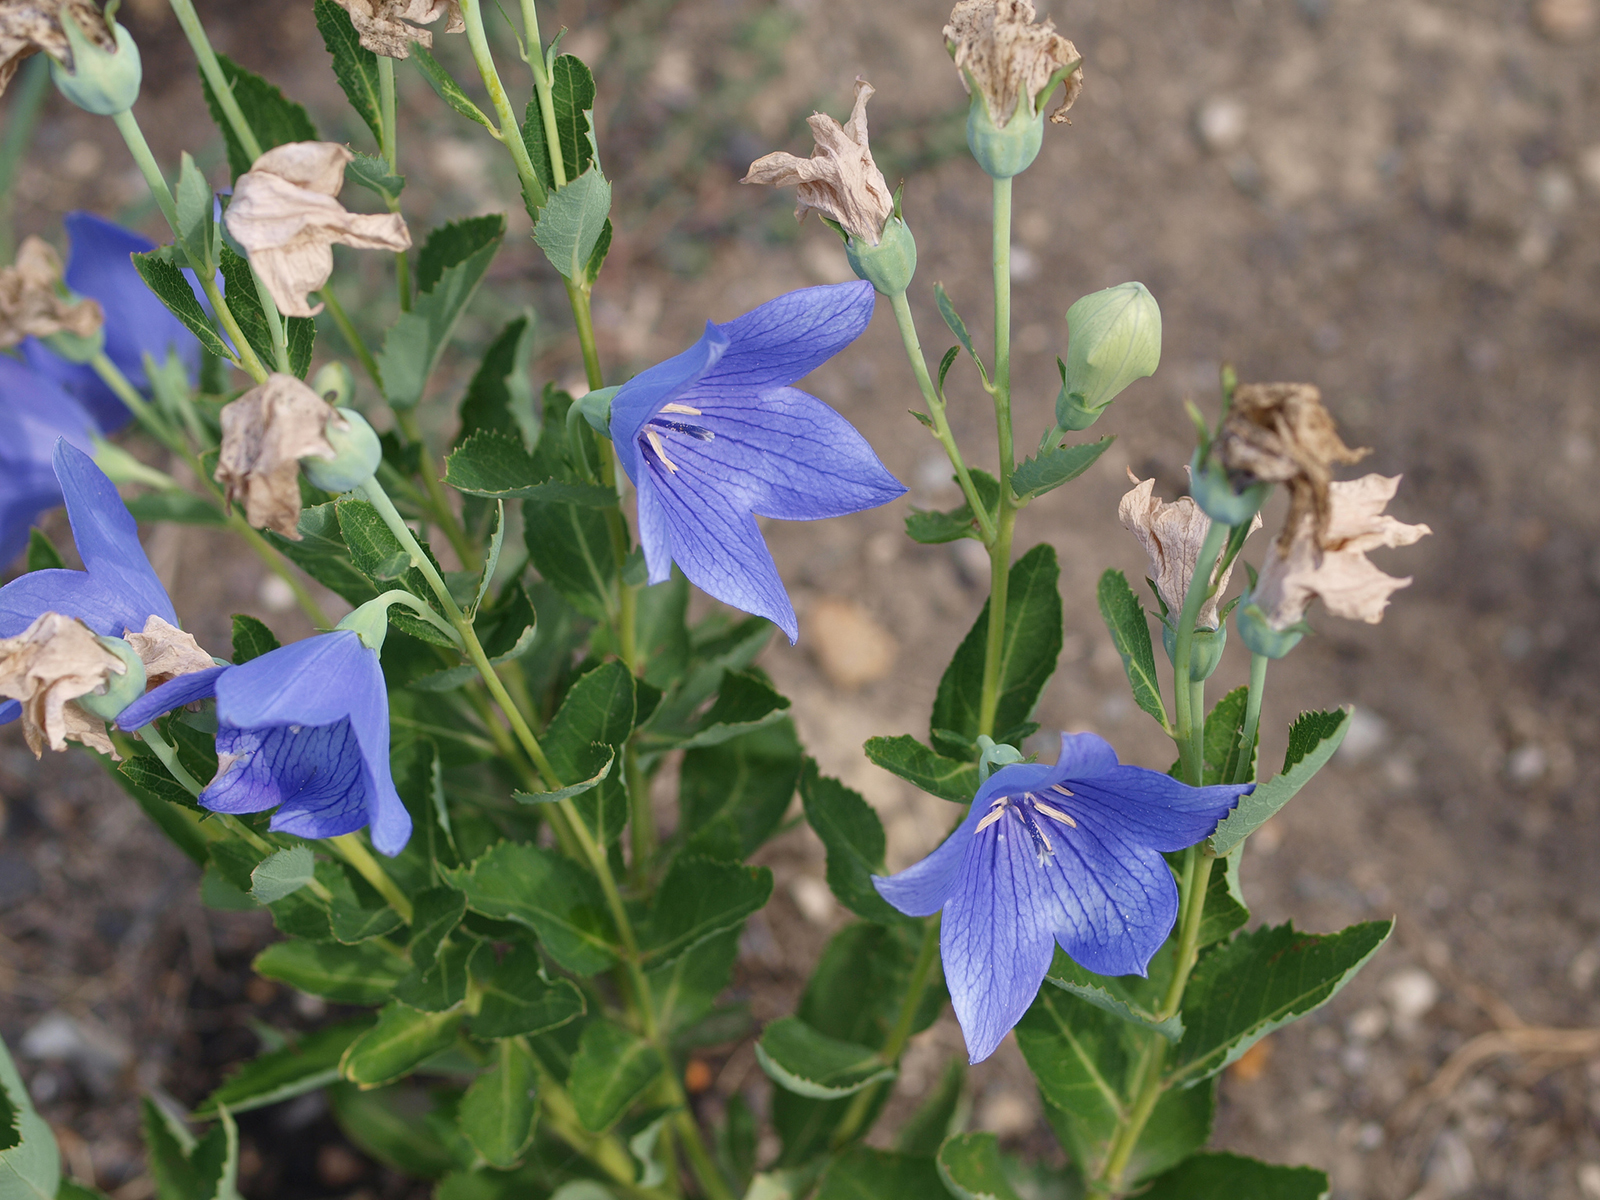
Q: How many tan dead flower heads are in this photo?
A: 12